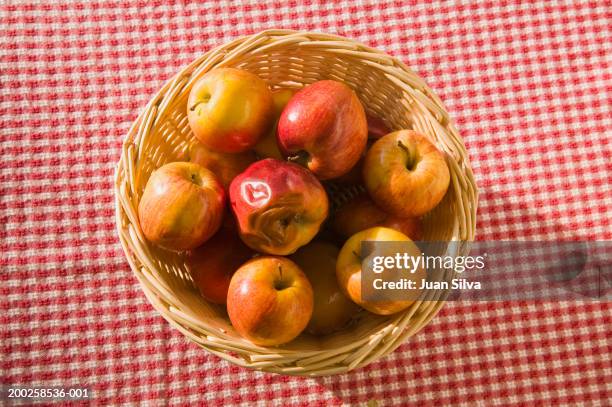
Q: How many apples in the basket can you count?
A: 13